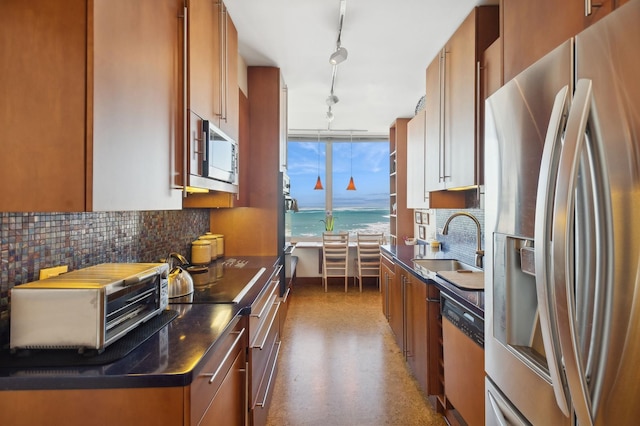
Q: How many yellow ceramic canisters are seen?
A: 3